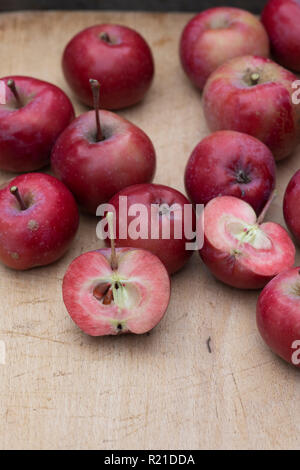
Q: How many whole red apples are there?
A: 11